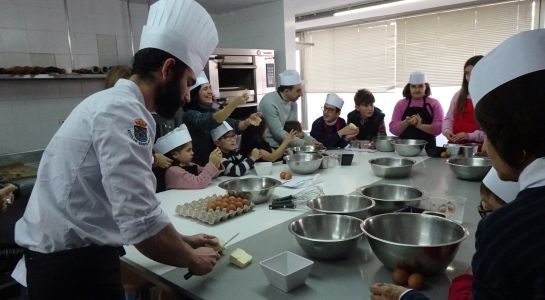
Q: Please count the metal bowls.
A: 12